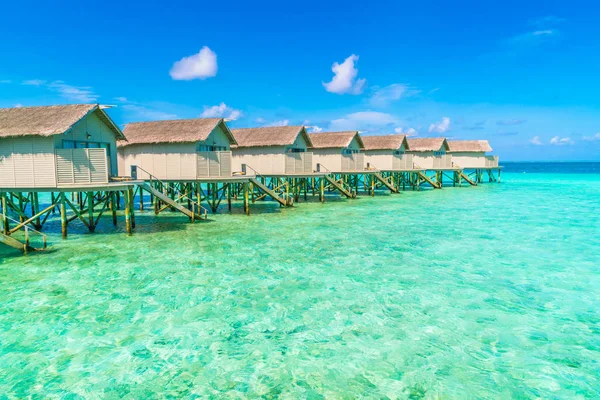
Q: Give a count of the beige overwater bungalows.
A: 7